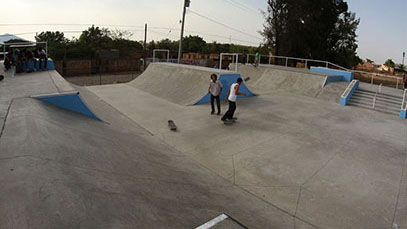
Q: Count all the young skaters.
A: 2